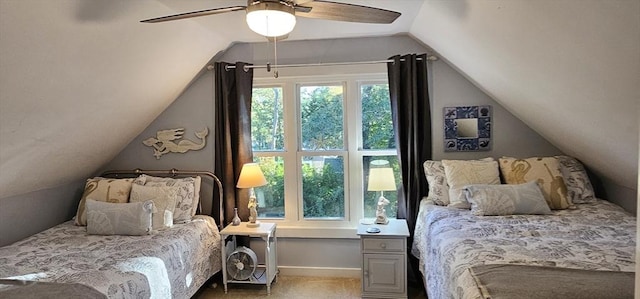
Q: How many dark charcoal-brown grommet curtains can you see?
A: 2